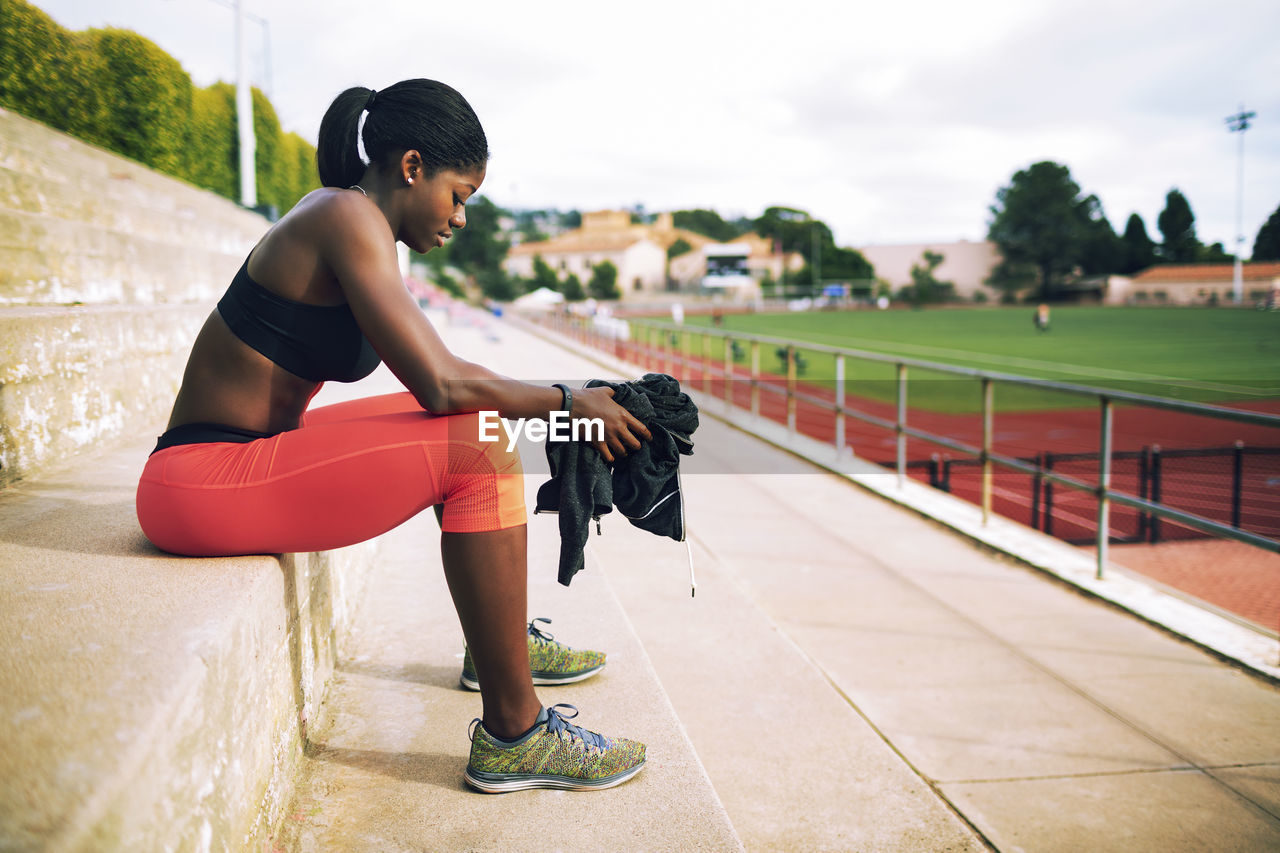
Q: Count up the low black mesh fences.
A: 1